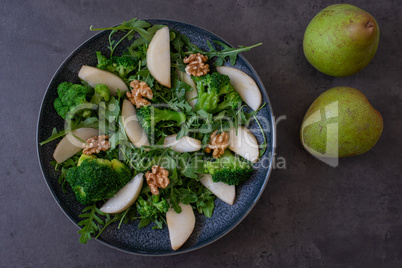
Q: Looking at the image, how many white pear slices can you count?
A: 11